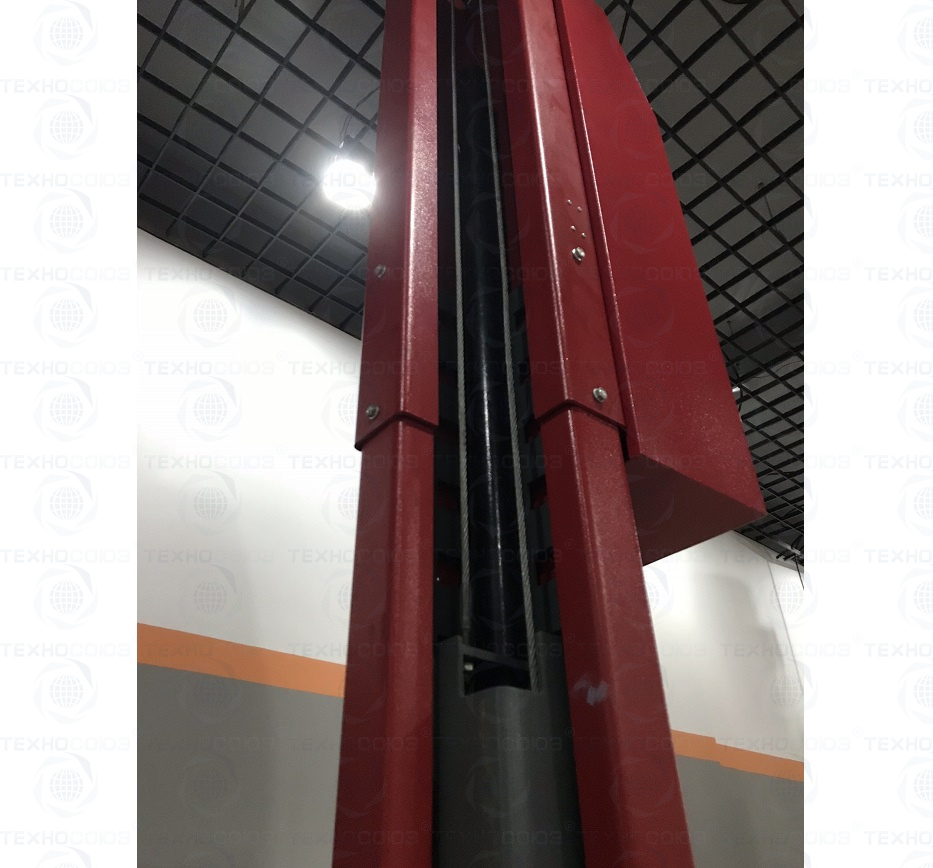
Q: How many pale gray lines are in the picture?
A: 2